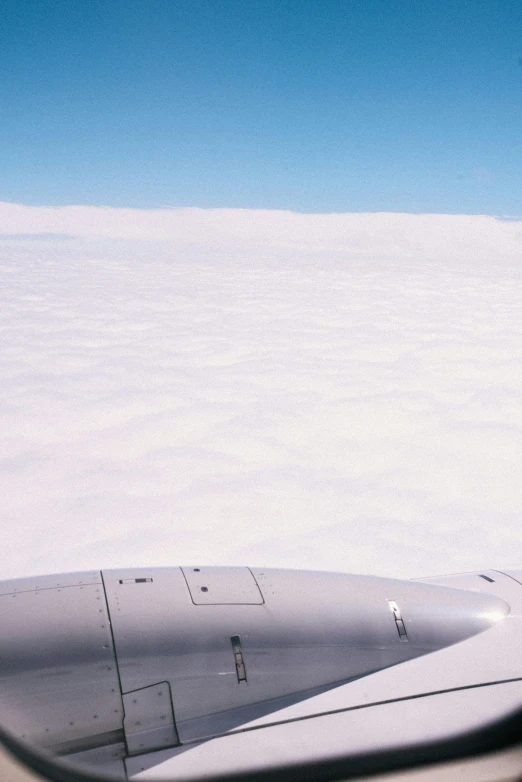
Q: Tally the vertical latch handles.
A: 2